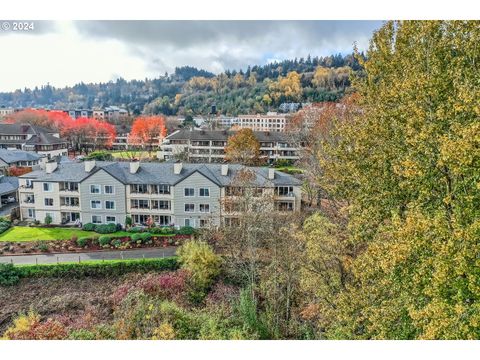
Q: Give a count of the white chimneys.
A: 6